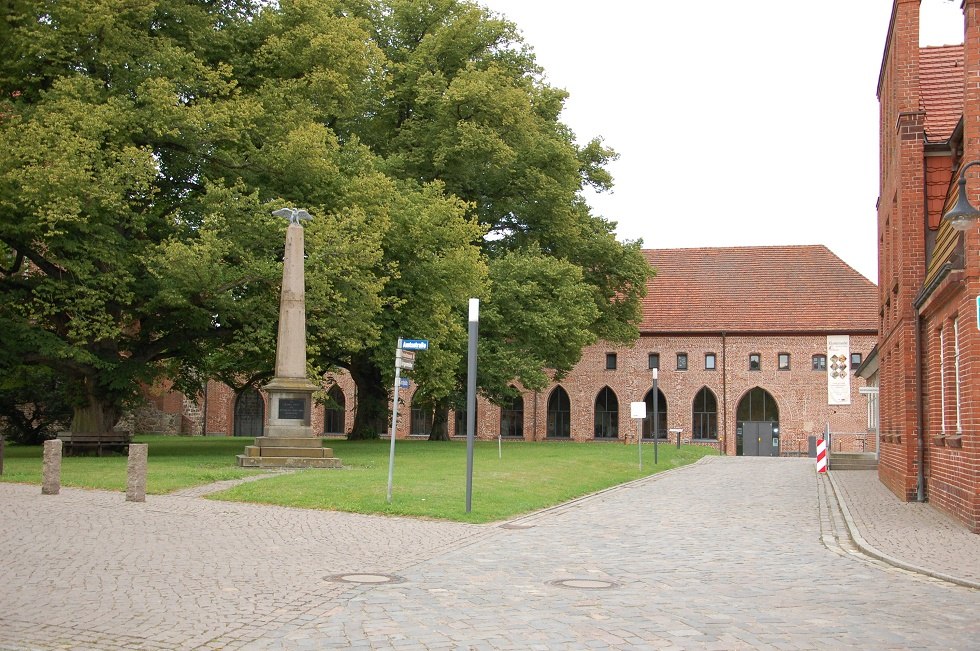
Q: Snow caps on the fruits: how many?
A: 0